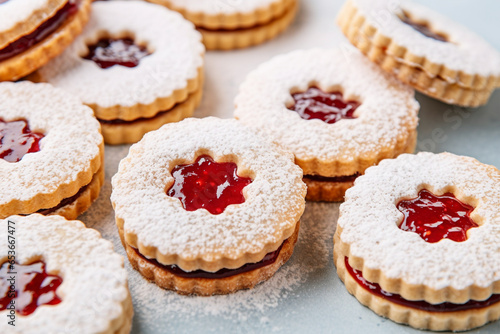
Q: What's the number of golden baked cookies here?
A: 9